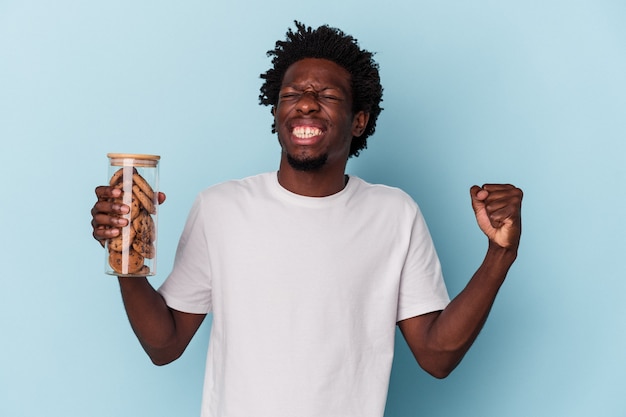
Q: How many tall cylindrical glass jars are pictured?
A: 1